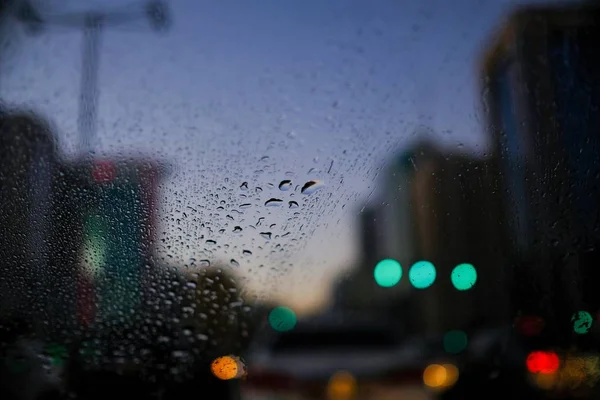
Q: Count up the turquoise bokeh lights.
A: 6